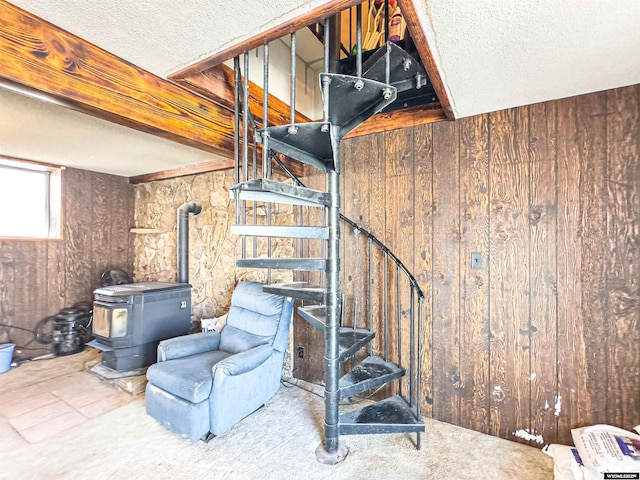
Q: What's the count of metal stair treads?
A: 11